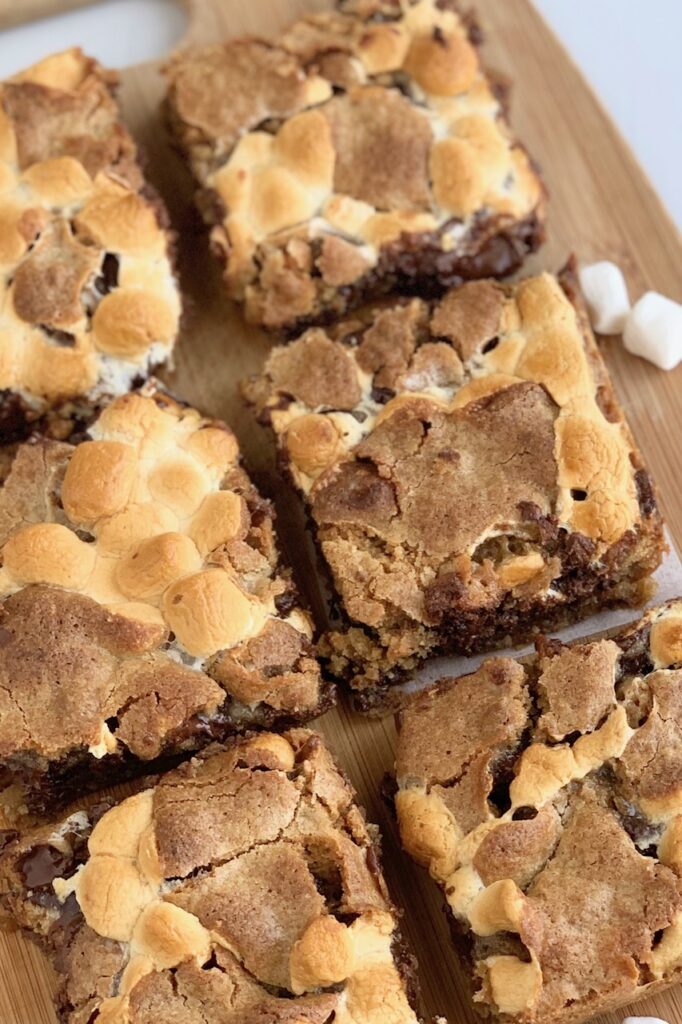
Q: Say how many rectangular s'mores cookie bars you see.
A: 6